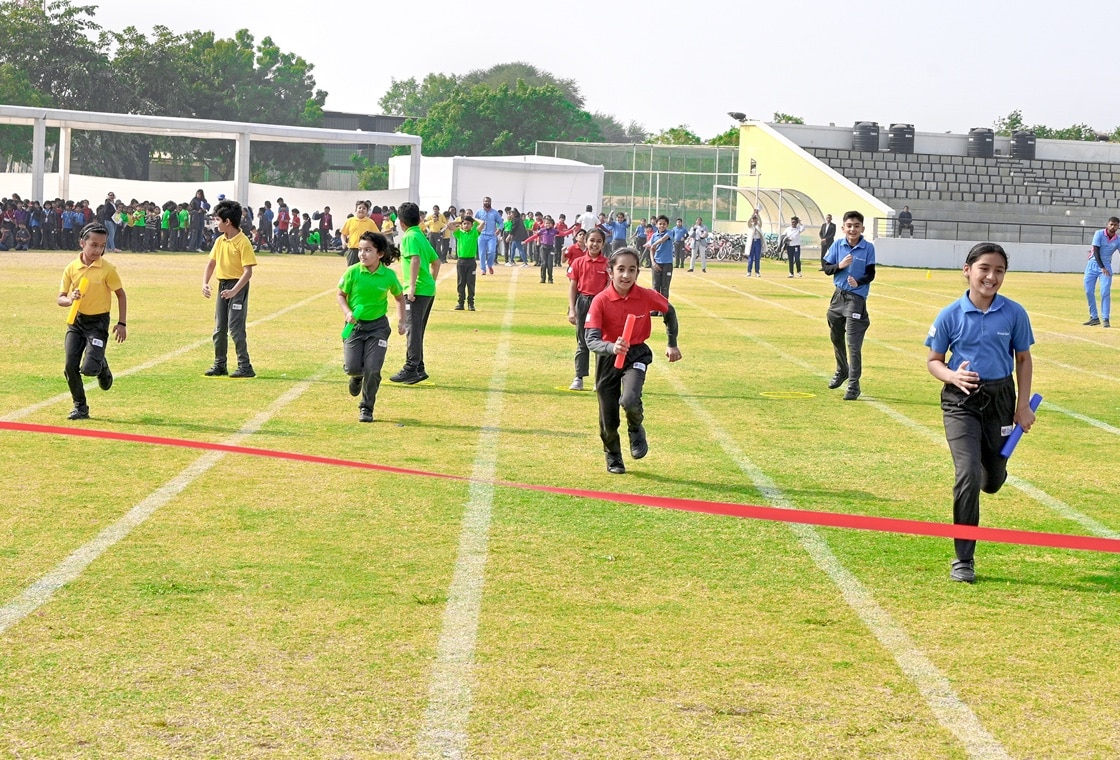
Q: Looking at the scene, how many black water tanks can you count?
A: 4